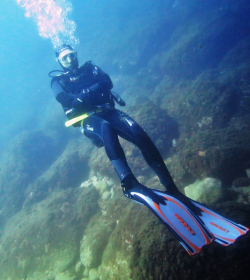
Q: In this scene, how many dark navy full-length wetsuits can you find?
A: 1